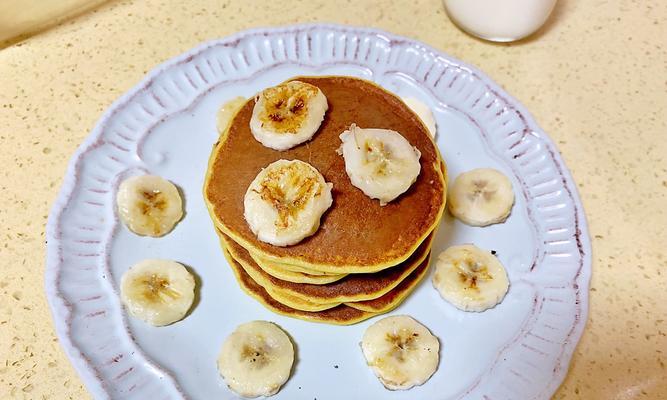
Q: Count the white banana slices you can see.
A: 11